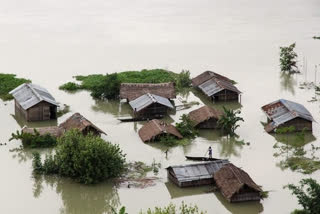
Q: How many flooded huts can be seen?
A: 12